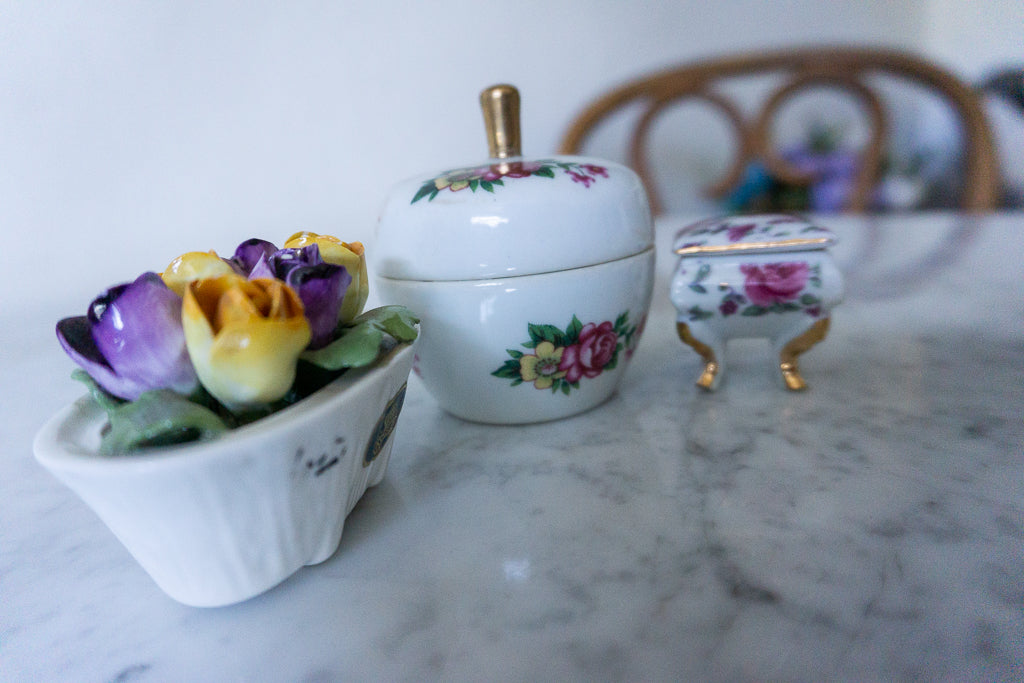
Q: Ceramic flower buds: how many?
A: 6